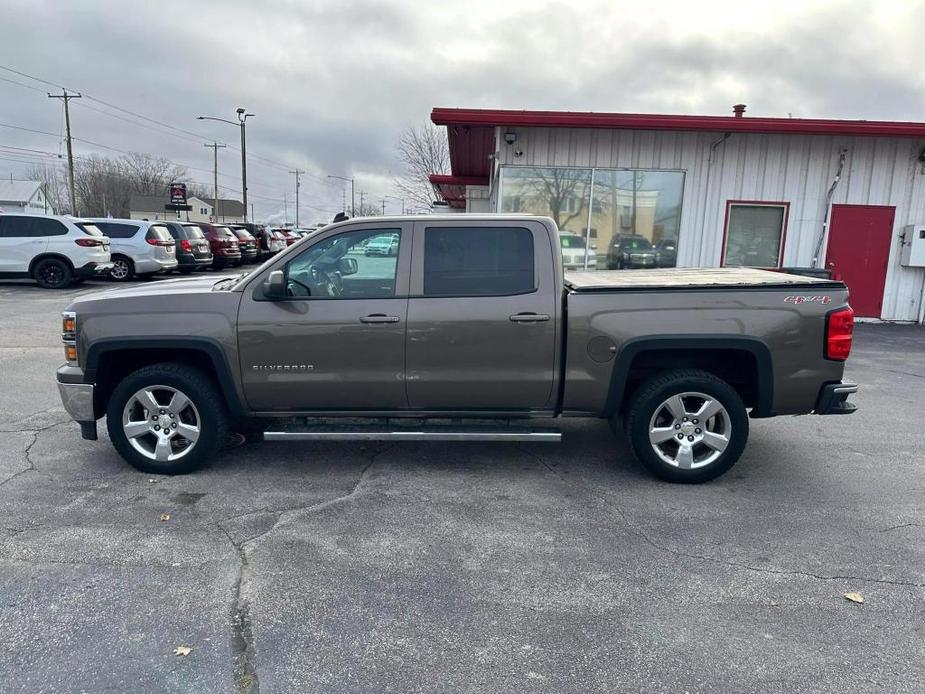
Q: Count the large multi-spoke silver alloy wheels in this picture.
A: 2